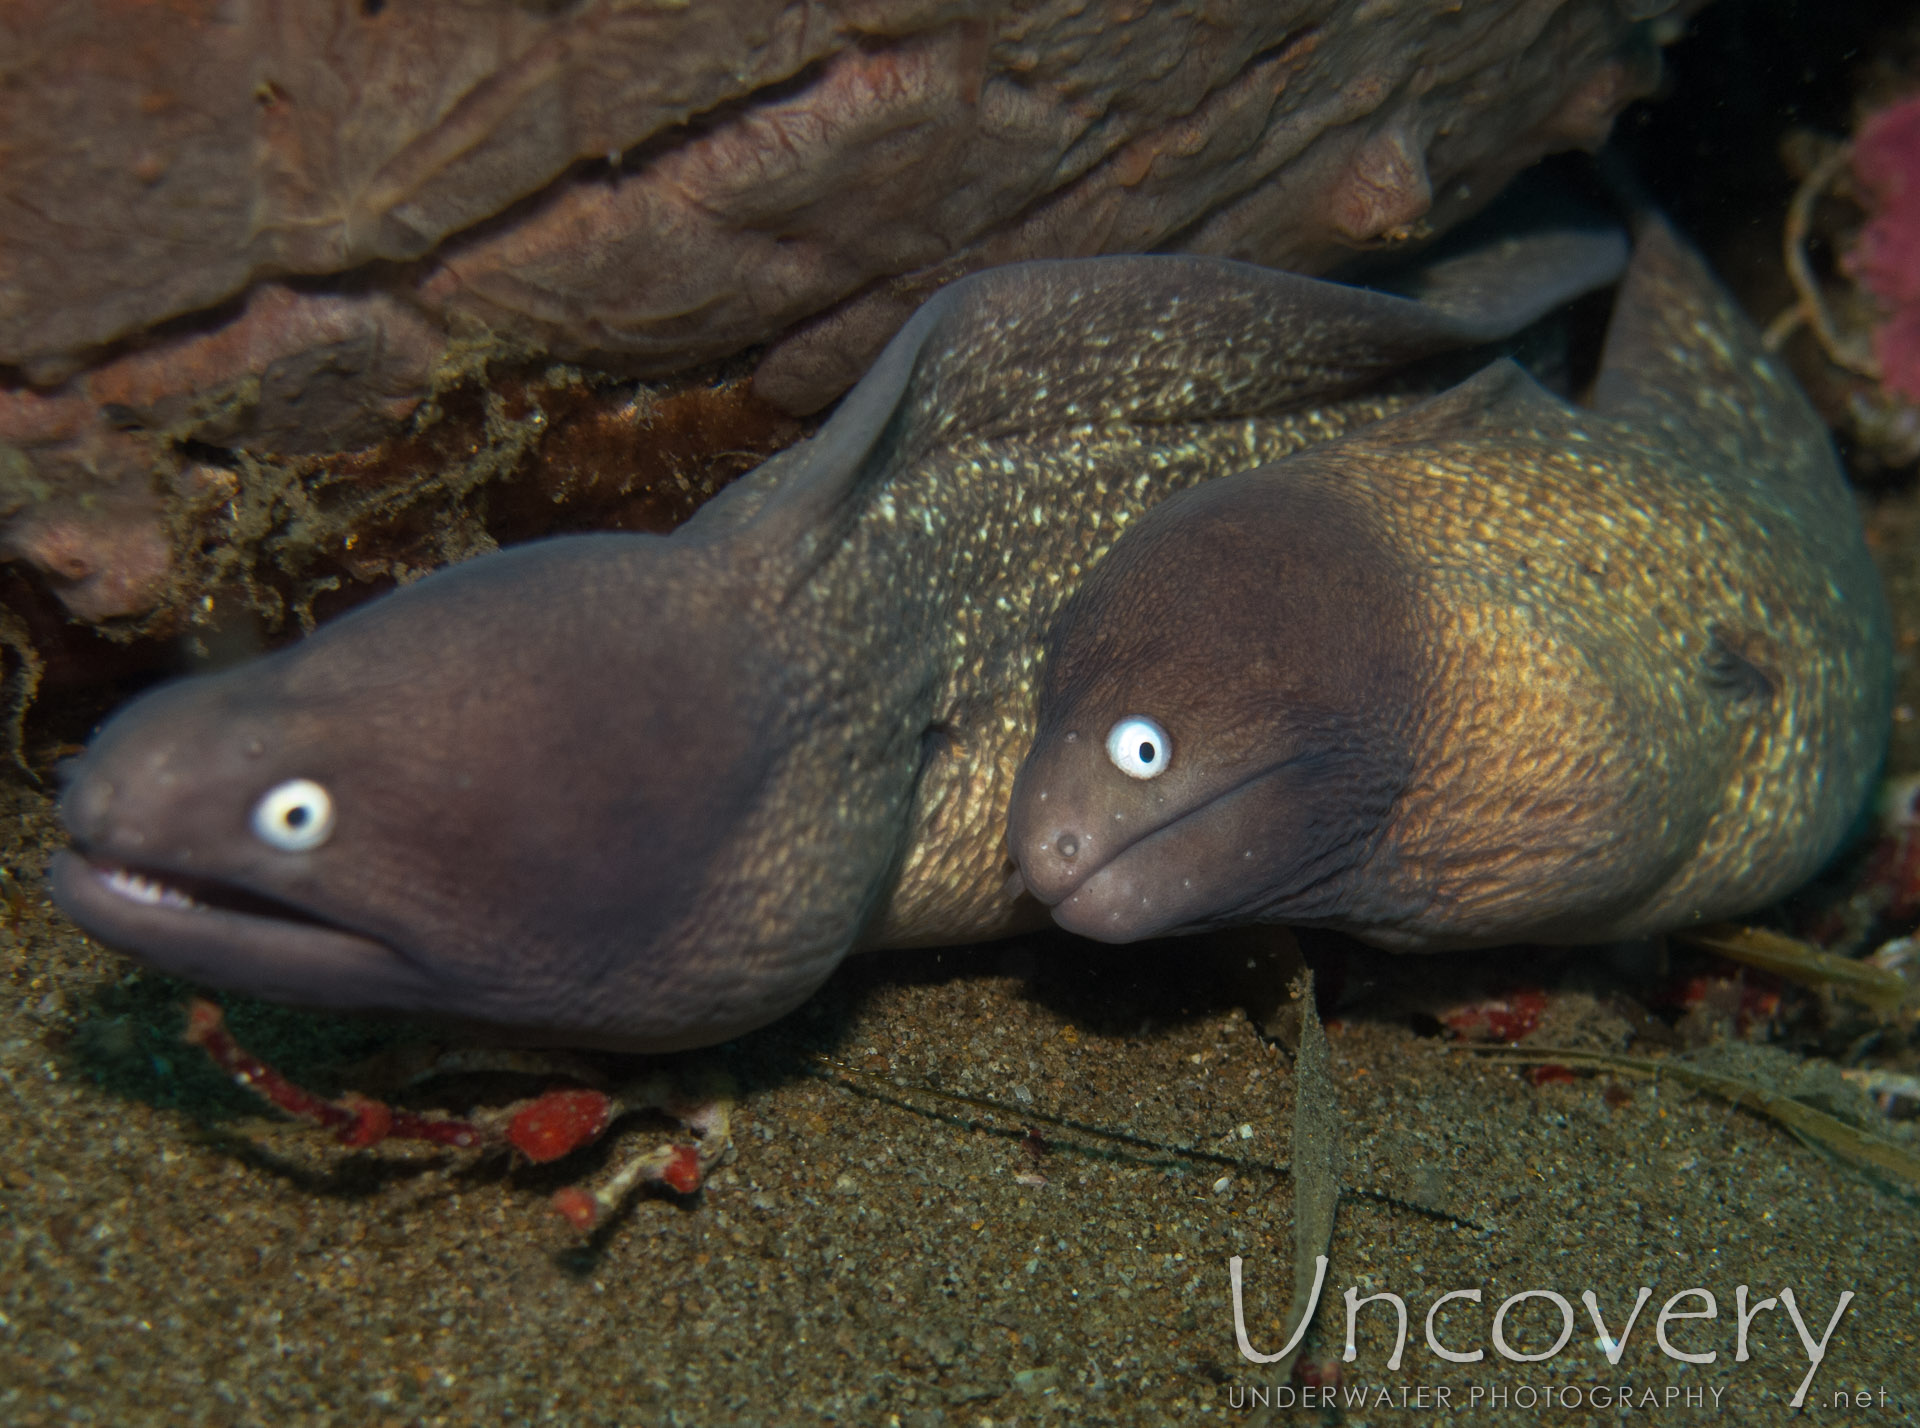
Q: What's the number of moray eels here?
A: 2